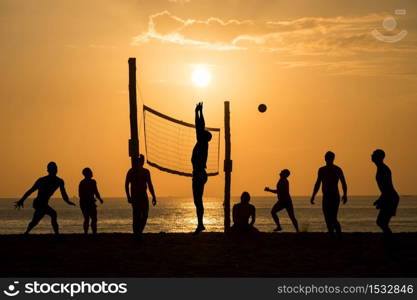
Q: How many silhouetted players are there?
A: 8